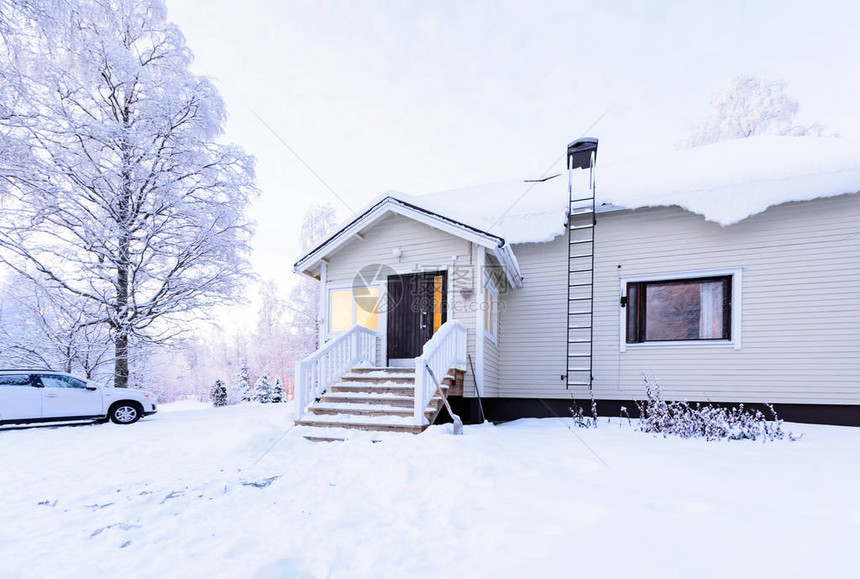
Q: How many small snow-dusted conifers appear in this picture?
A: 4